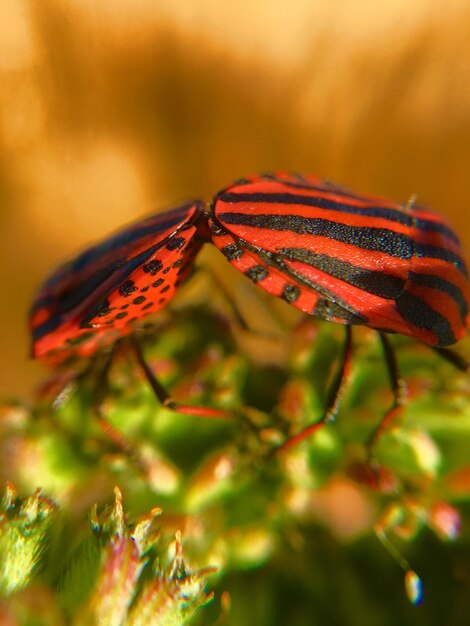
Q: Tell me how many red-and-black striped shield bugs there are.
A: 2